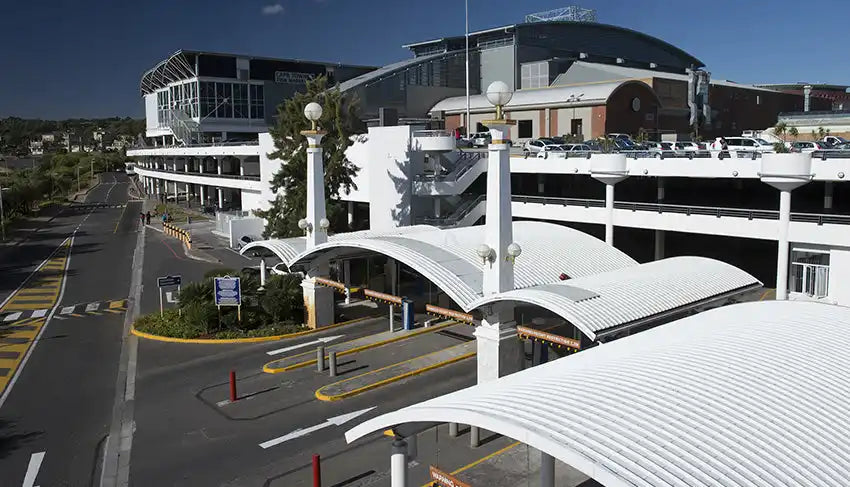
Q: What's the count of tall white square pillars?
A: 2